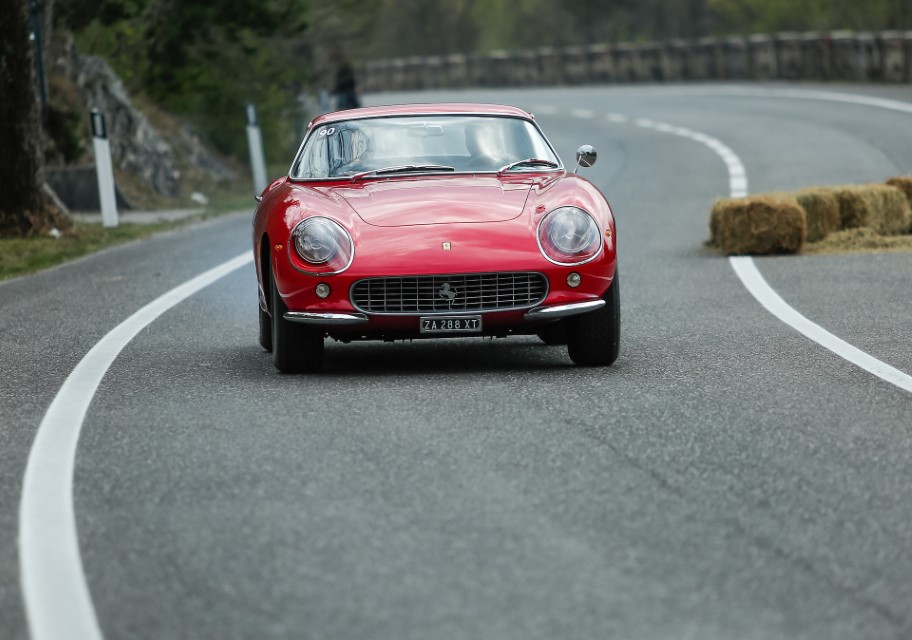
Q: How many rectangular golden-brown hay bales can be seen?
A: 4